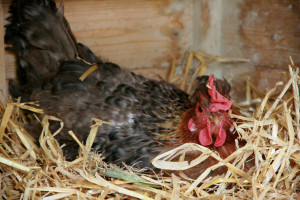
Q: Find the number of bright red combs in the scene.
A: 1